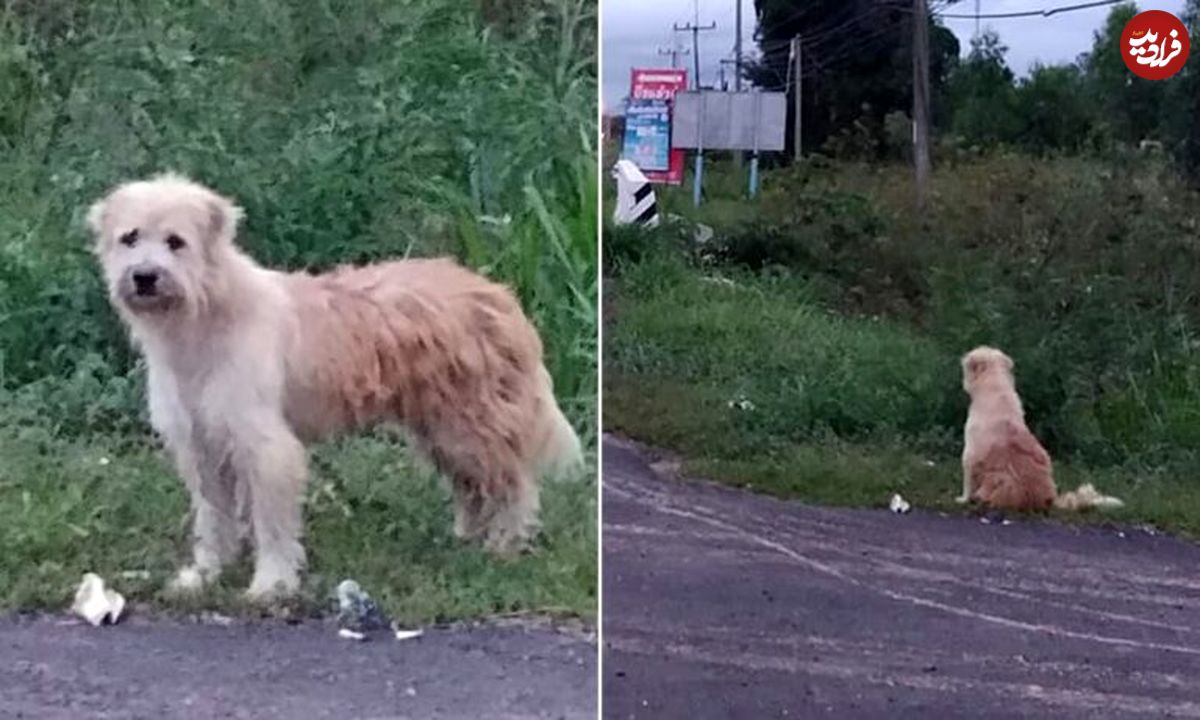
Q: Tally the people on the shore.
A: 0